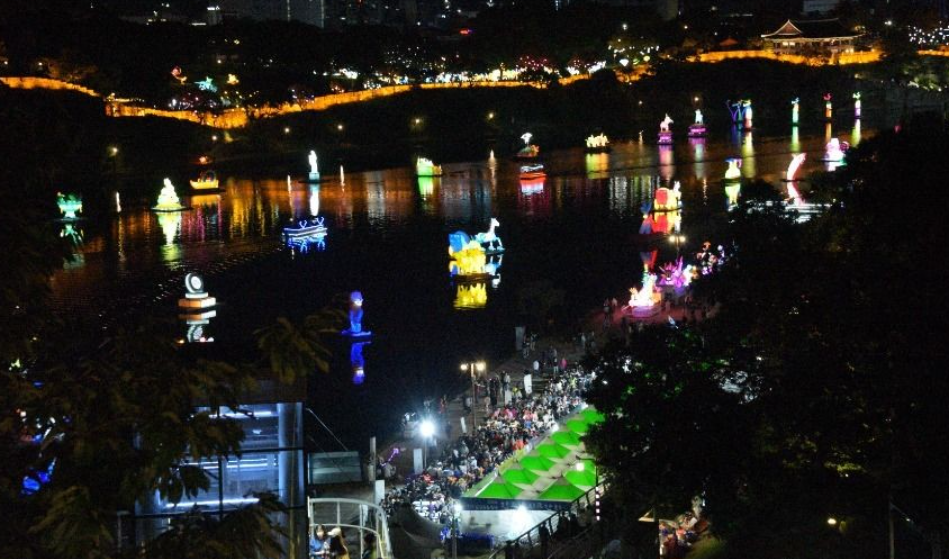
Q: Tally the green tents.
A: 10